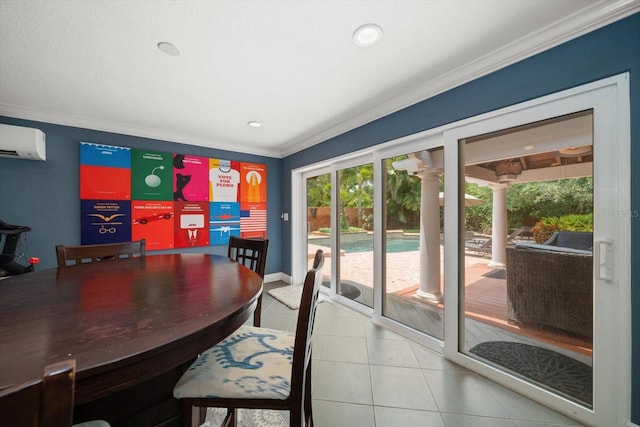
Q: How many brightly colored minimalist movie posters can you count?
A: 10